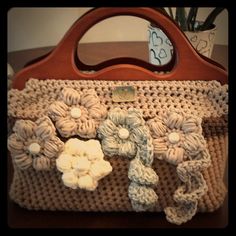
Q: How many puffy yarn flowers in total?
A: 5